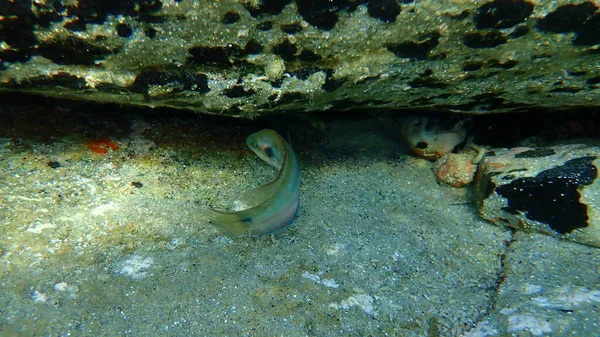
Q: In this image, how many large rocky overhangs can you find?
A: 1